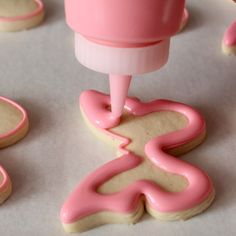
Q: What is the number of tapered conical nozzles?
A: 1